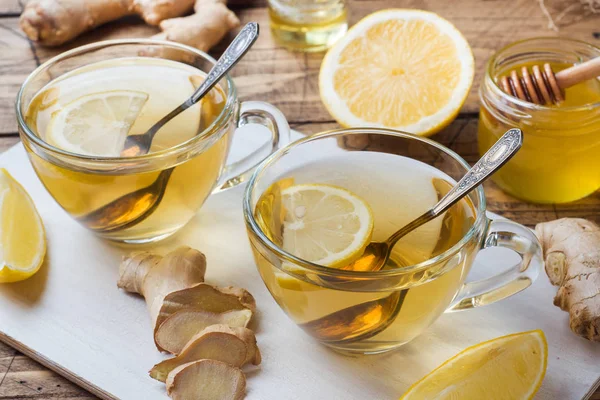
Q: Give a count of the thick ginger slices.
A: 3